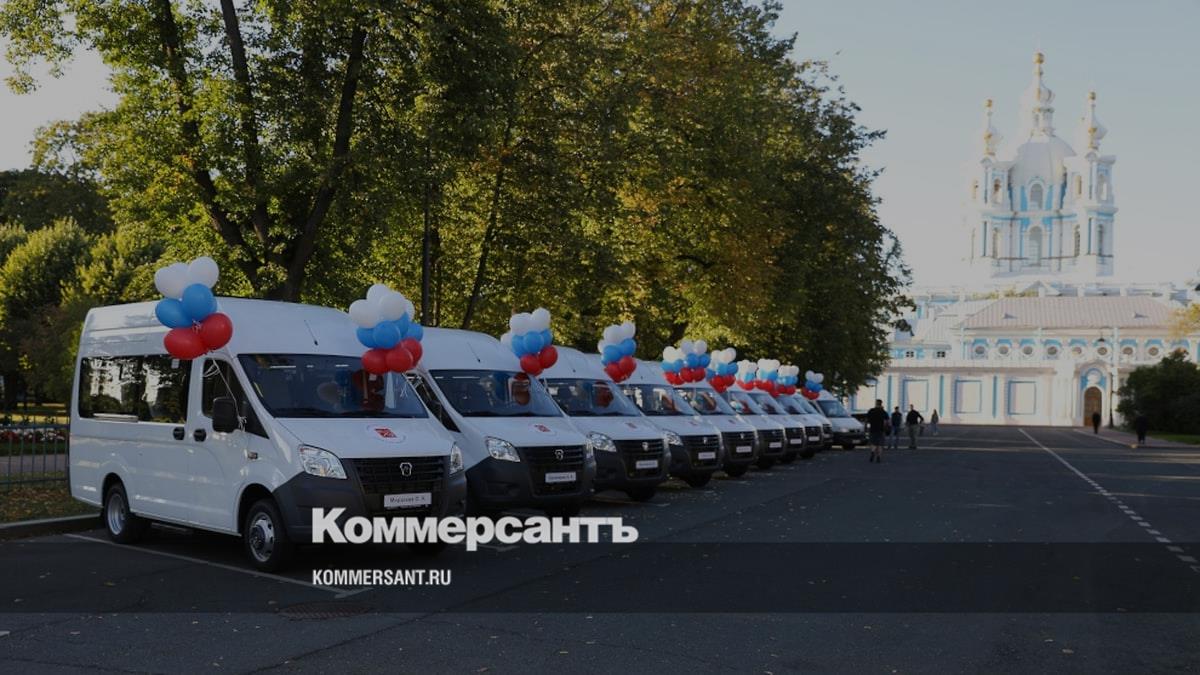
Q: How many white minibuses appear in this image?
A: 10